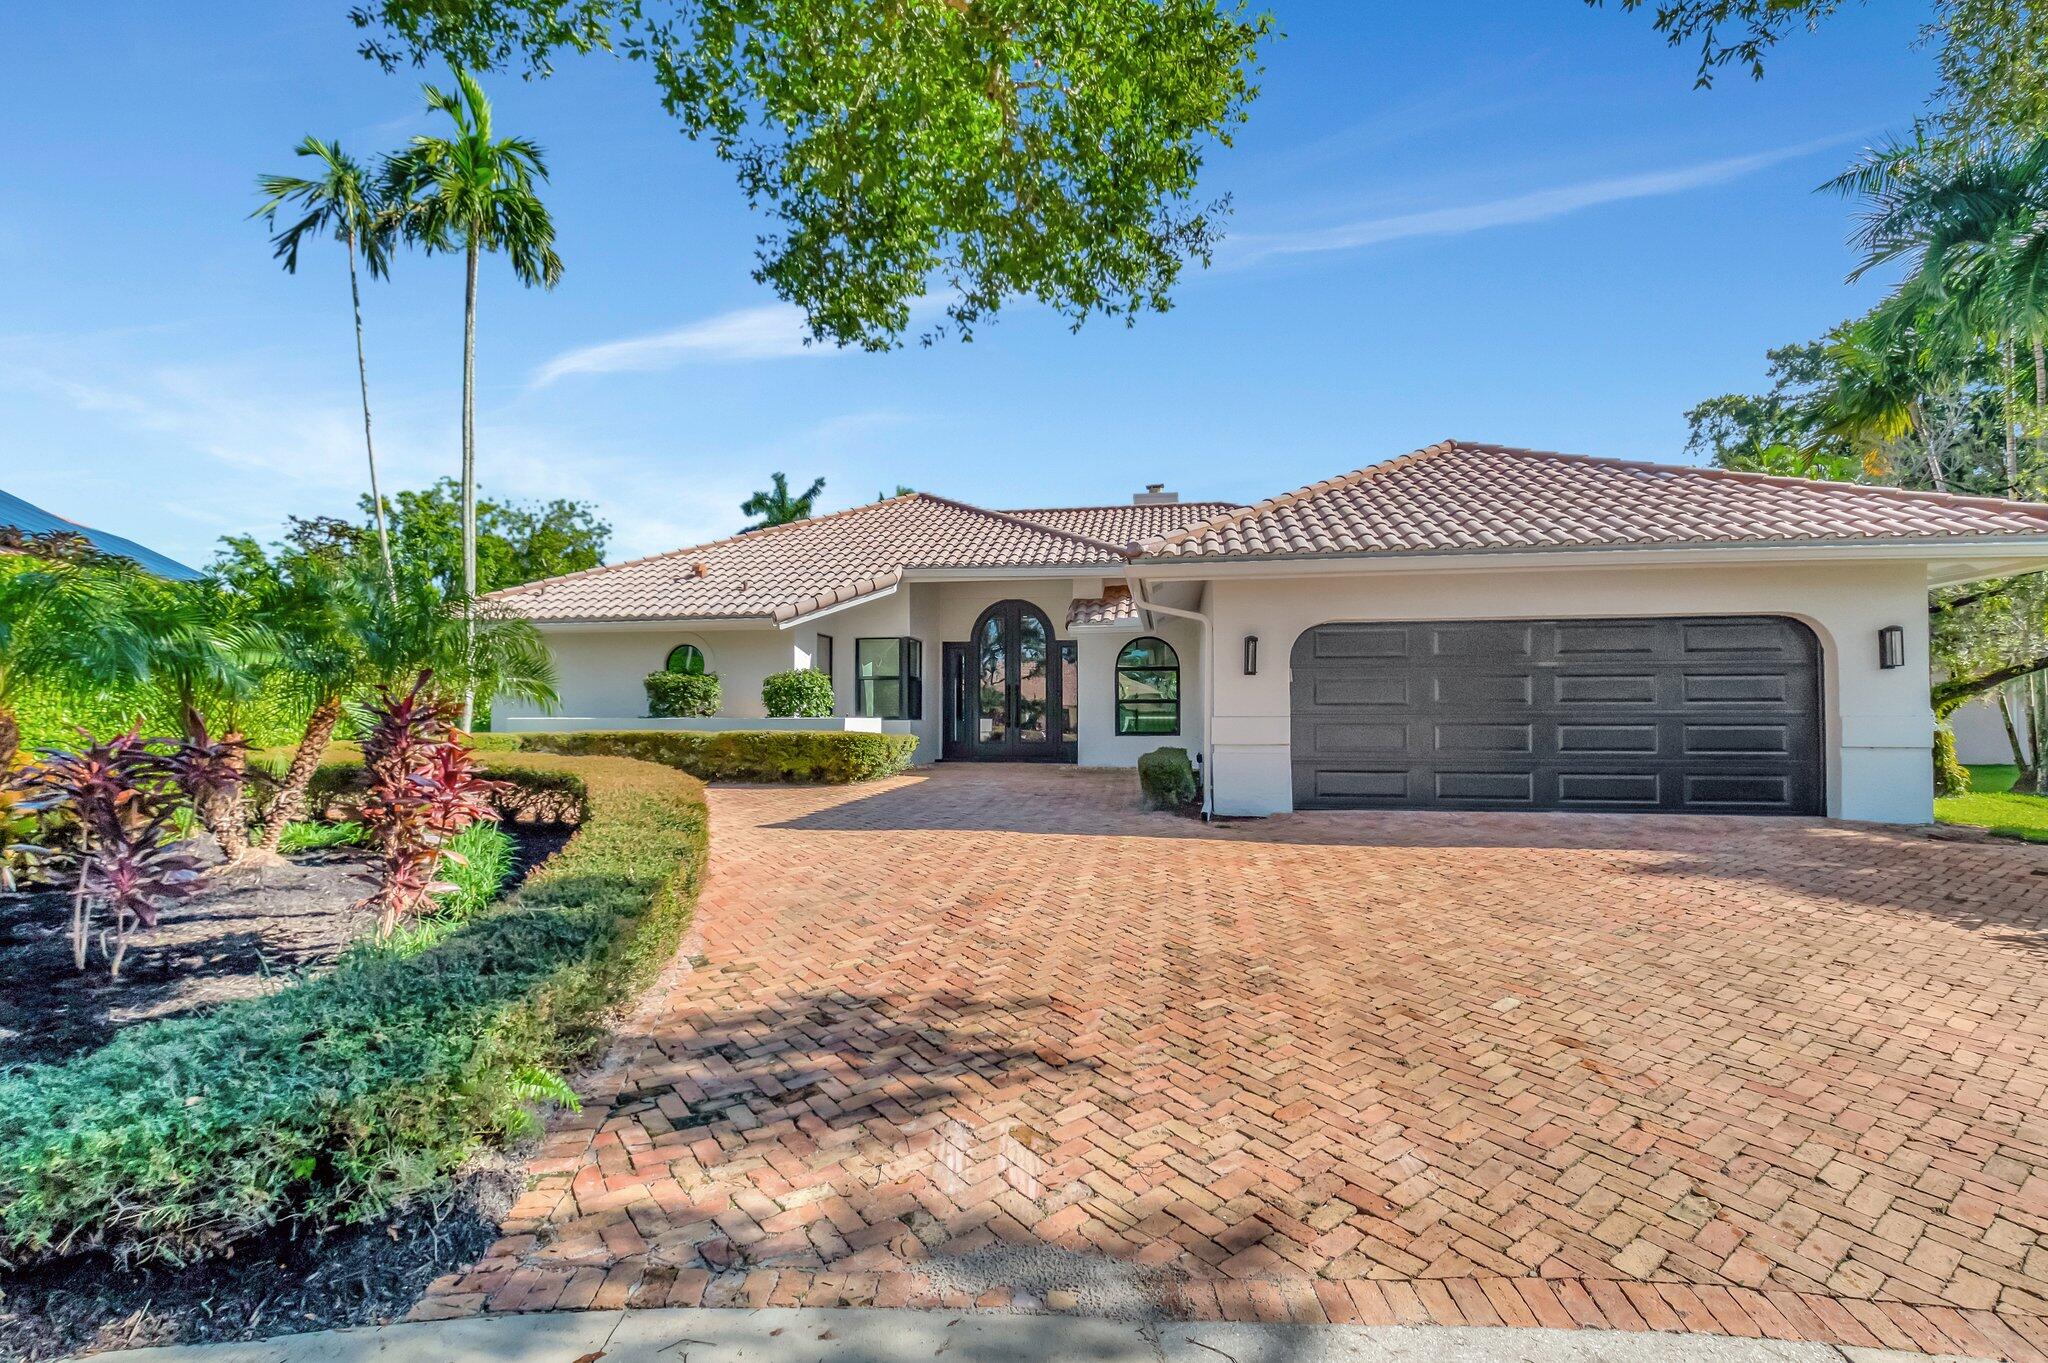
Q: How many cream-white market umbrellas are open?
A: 0